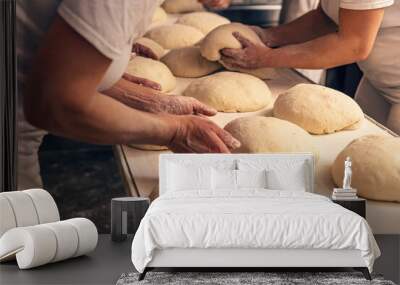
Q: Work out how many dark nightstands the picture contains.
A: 2